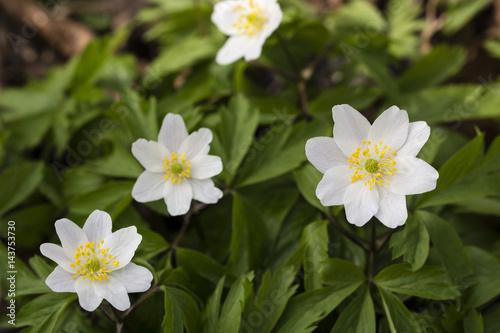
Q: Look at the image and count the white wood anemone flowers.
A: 4